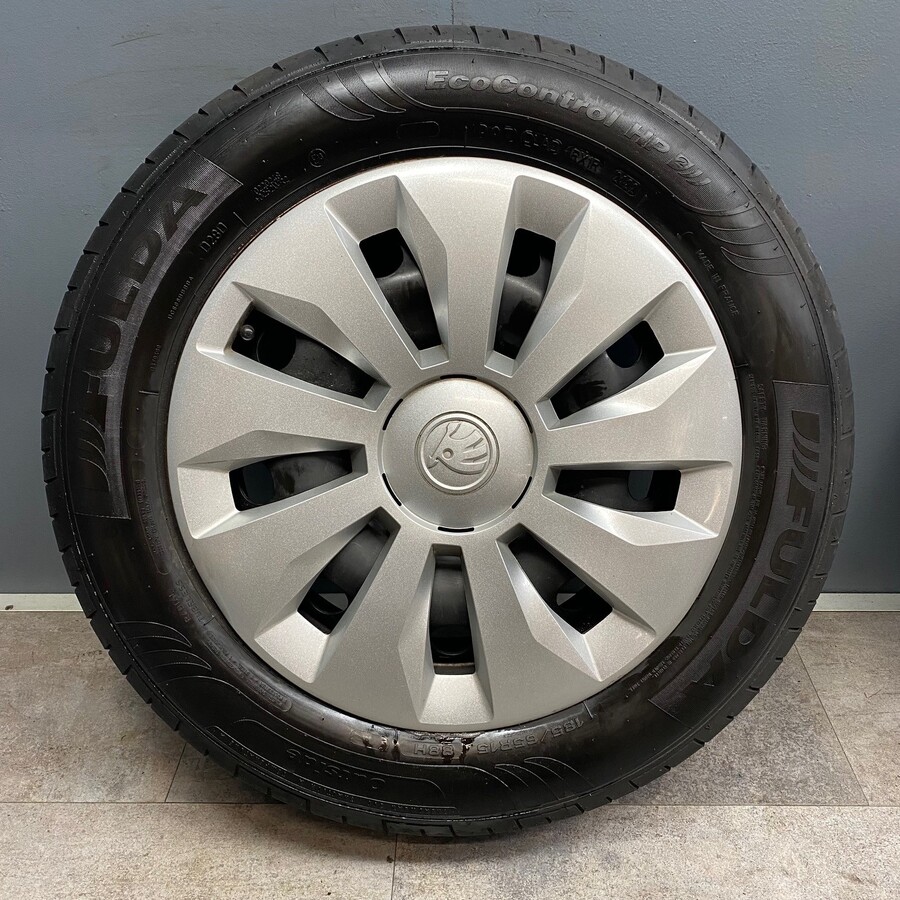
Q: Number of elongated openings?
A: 9